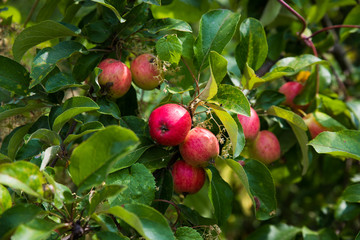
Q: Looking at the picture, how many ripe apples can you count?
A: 9